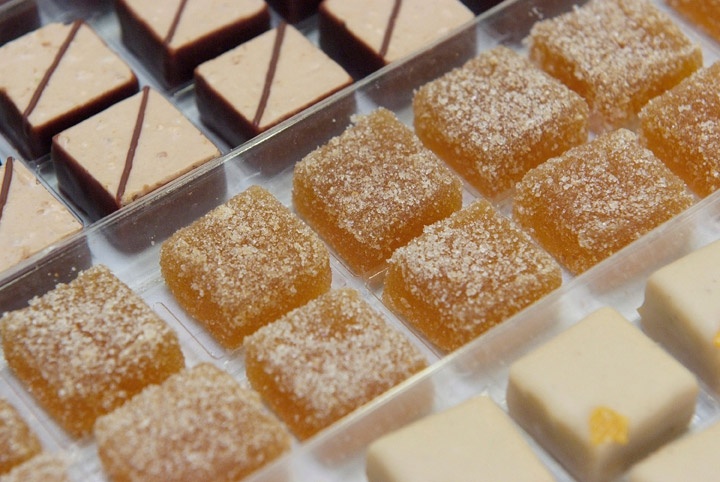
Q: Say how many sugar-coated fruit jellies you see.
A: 13